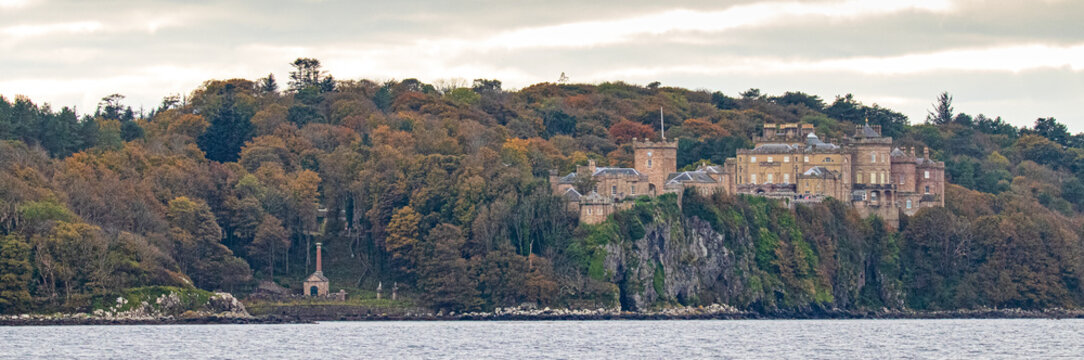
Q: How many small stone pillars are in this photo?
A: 2